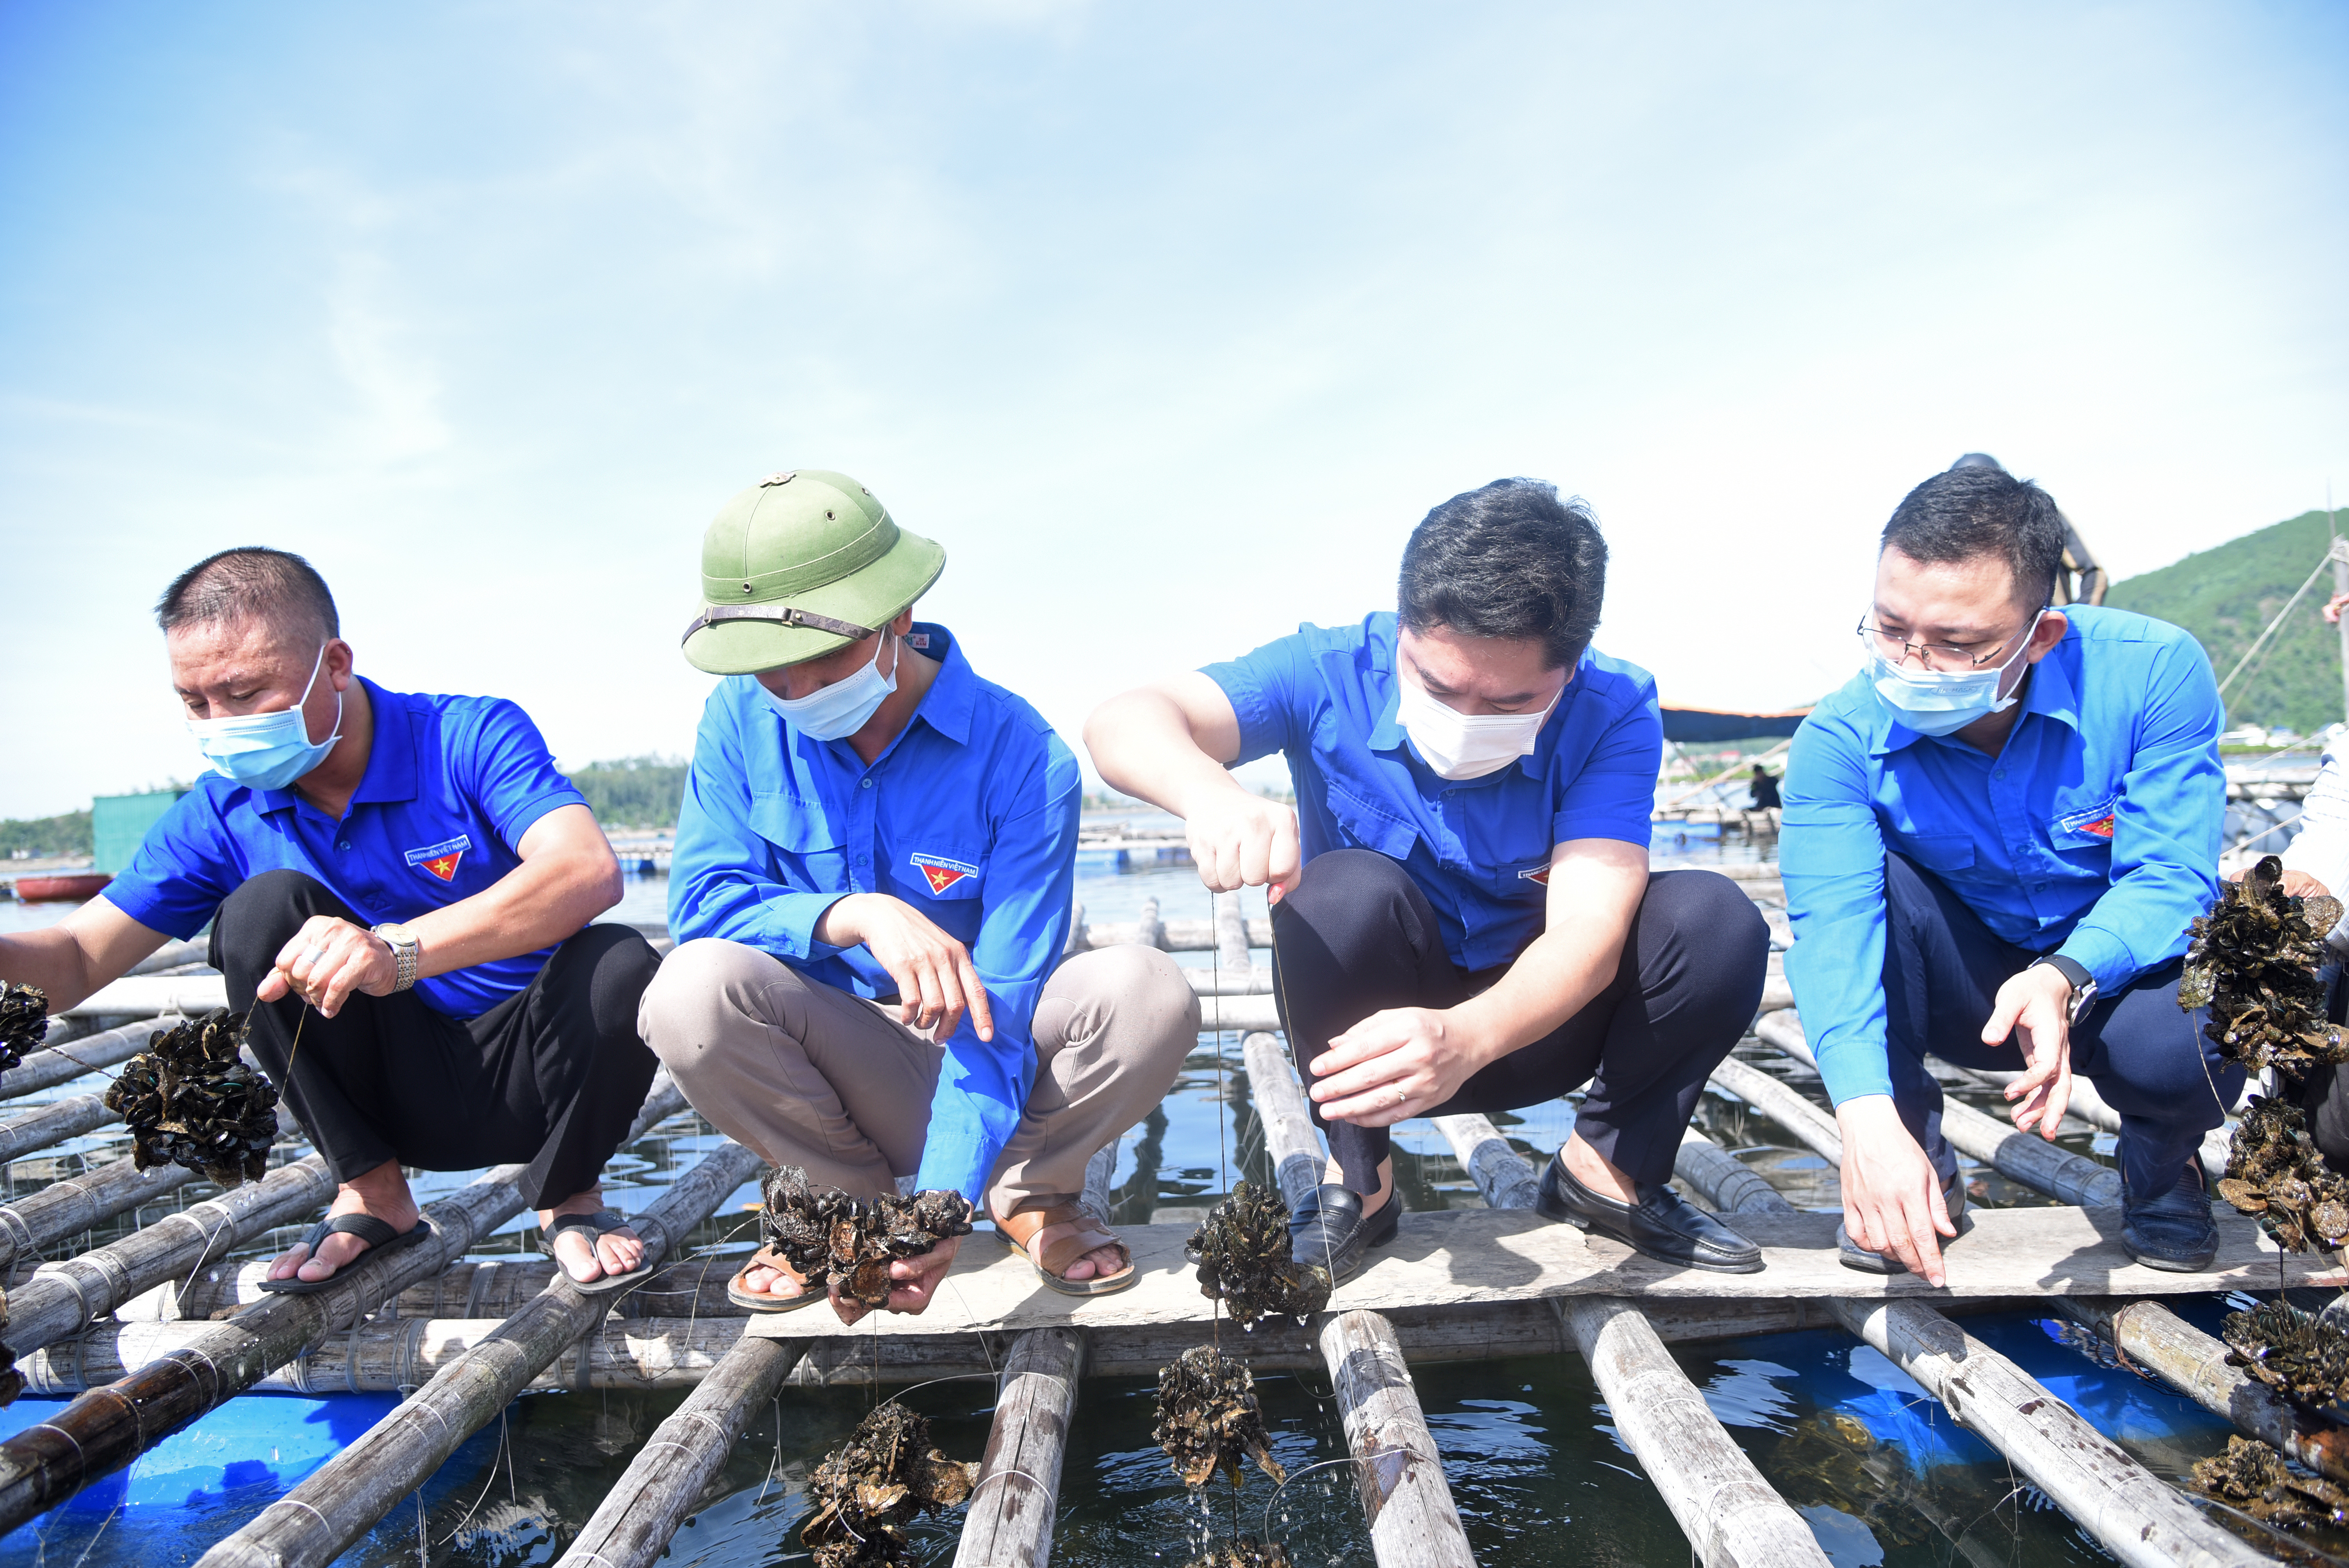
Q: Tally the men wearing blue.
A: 4